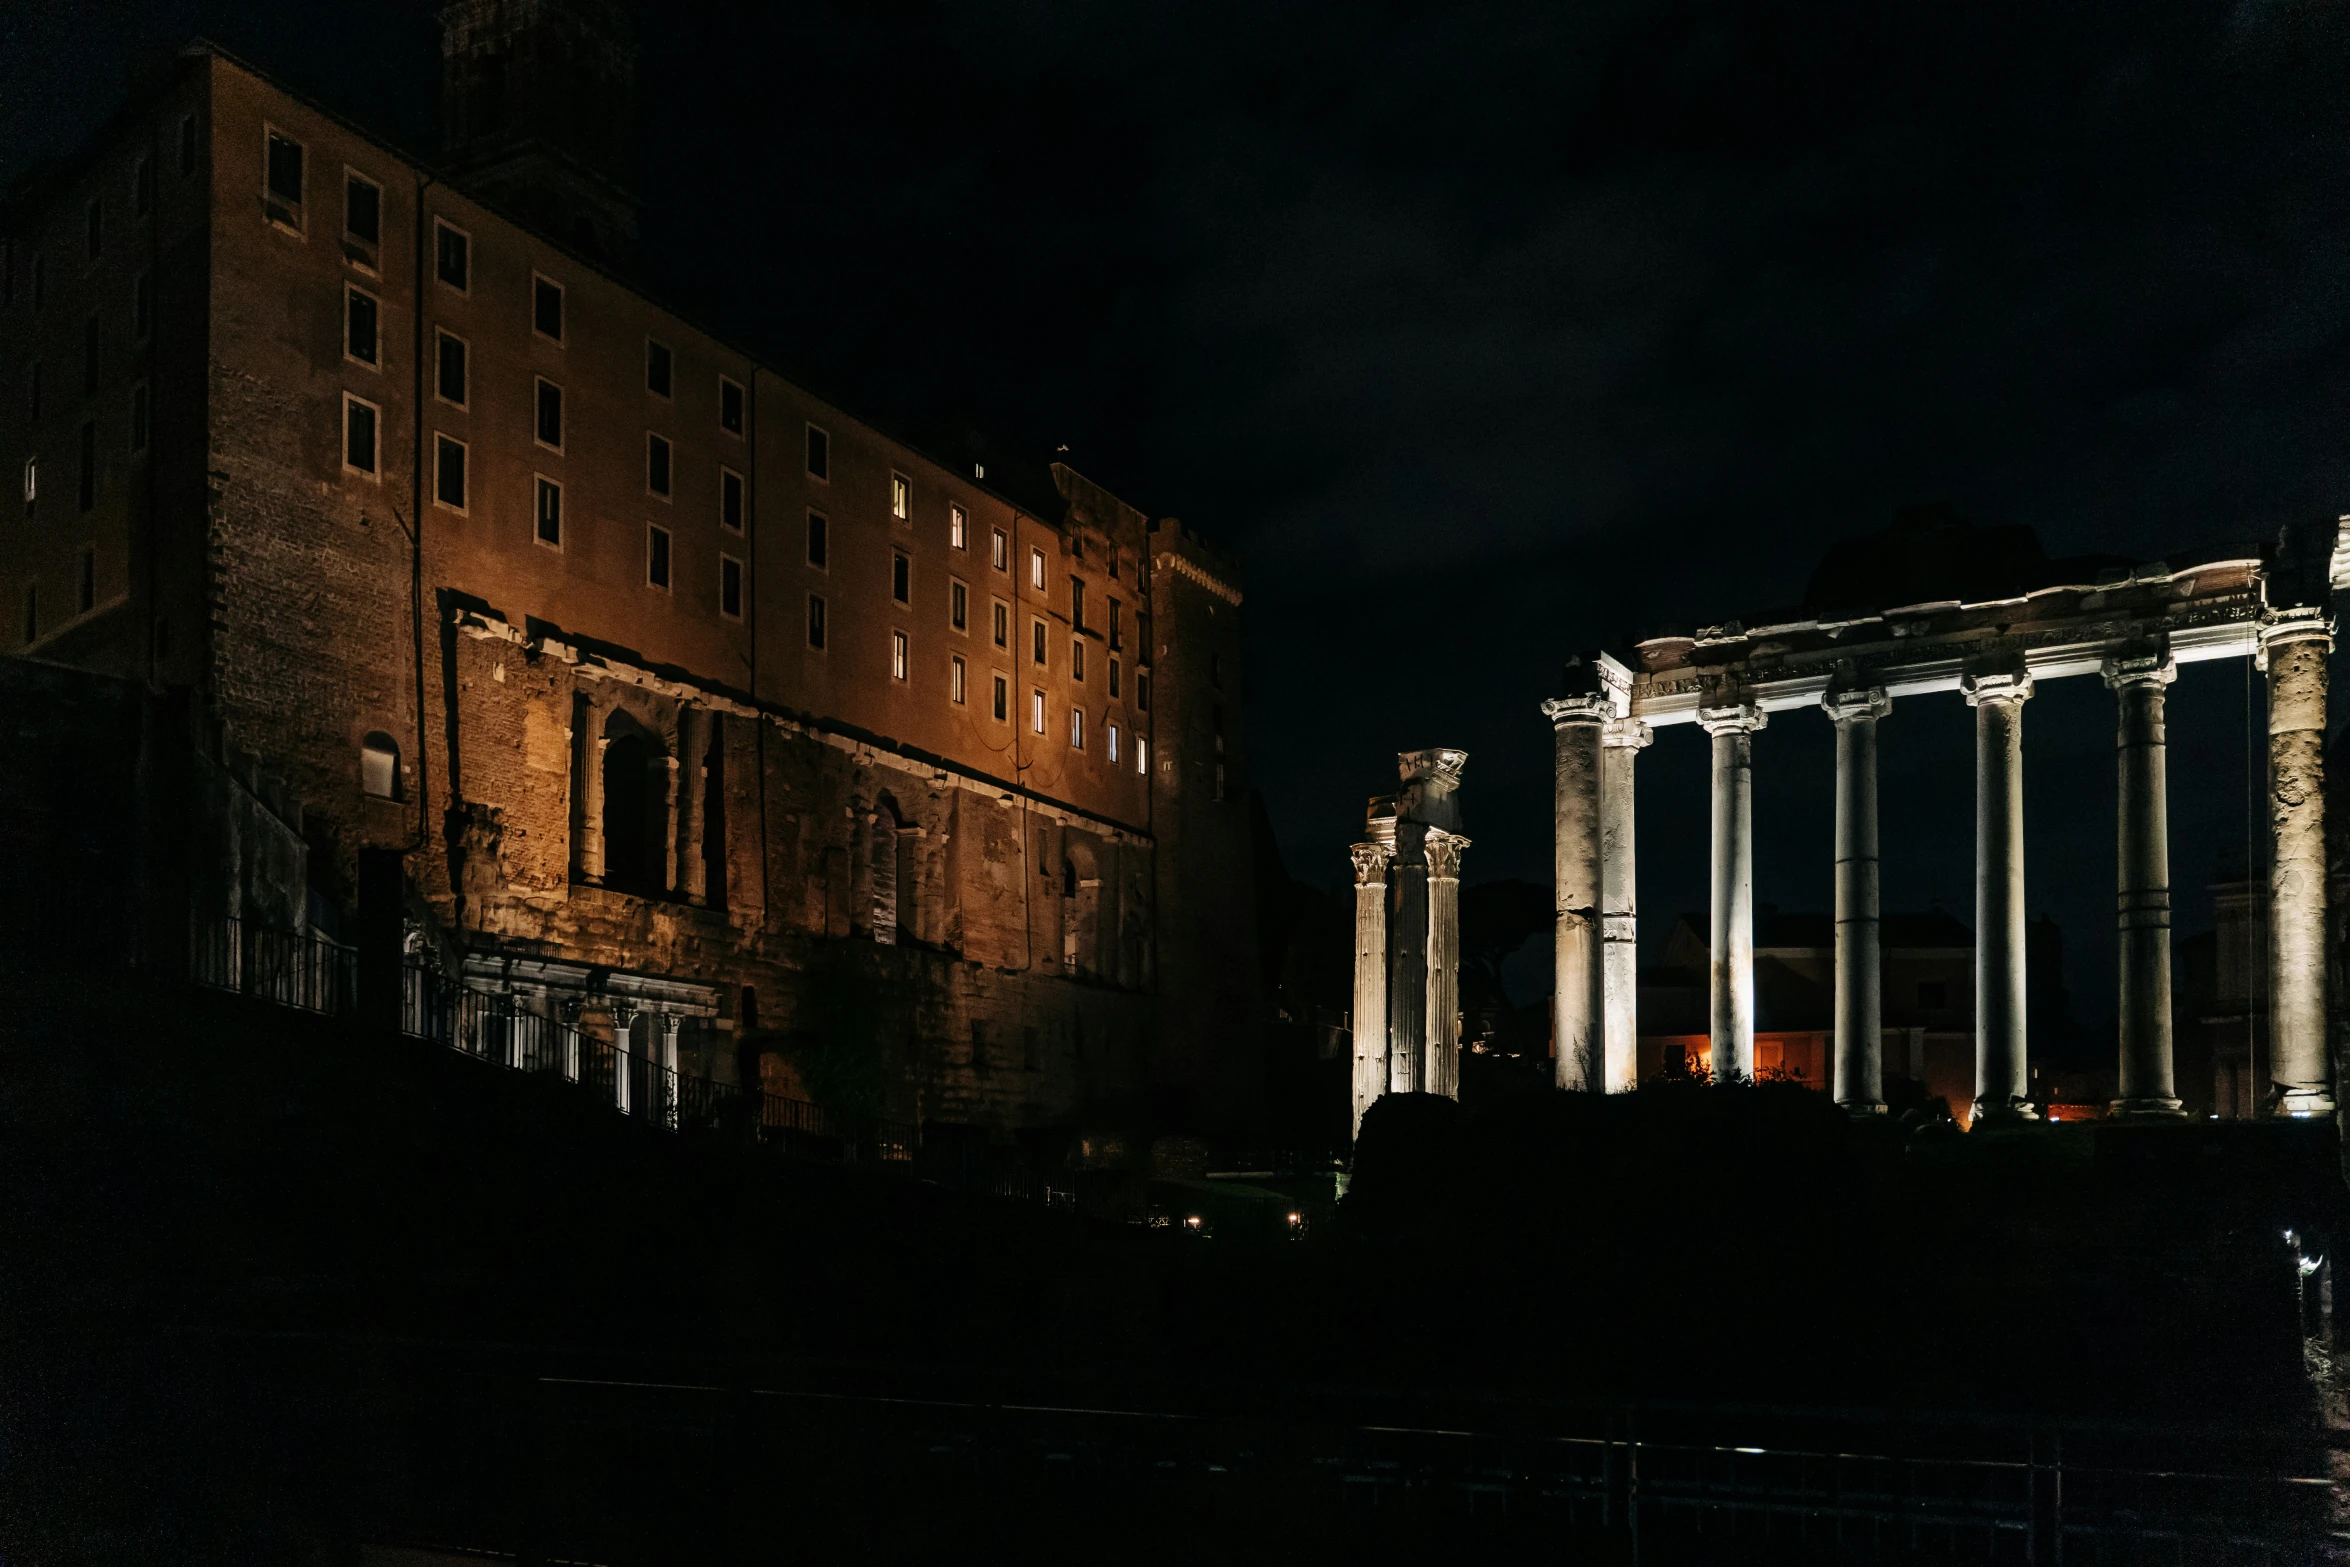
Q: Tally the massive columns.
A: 10